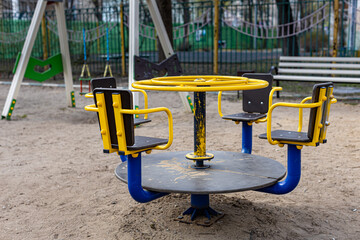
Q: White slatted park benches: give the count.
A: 1